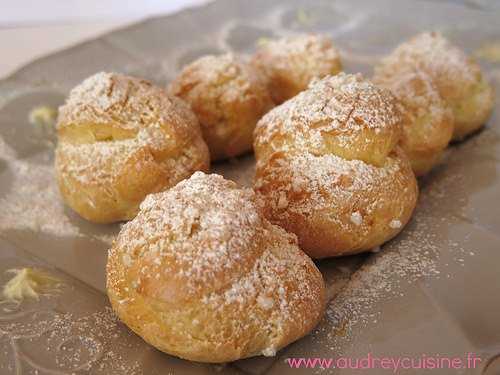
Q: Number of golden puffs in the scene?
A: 7